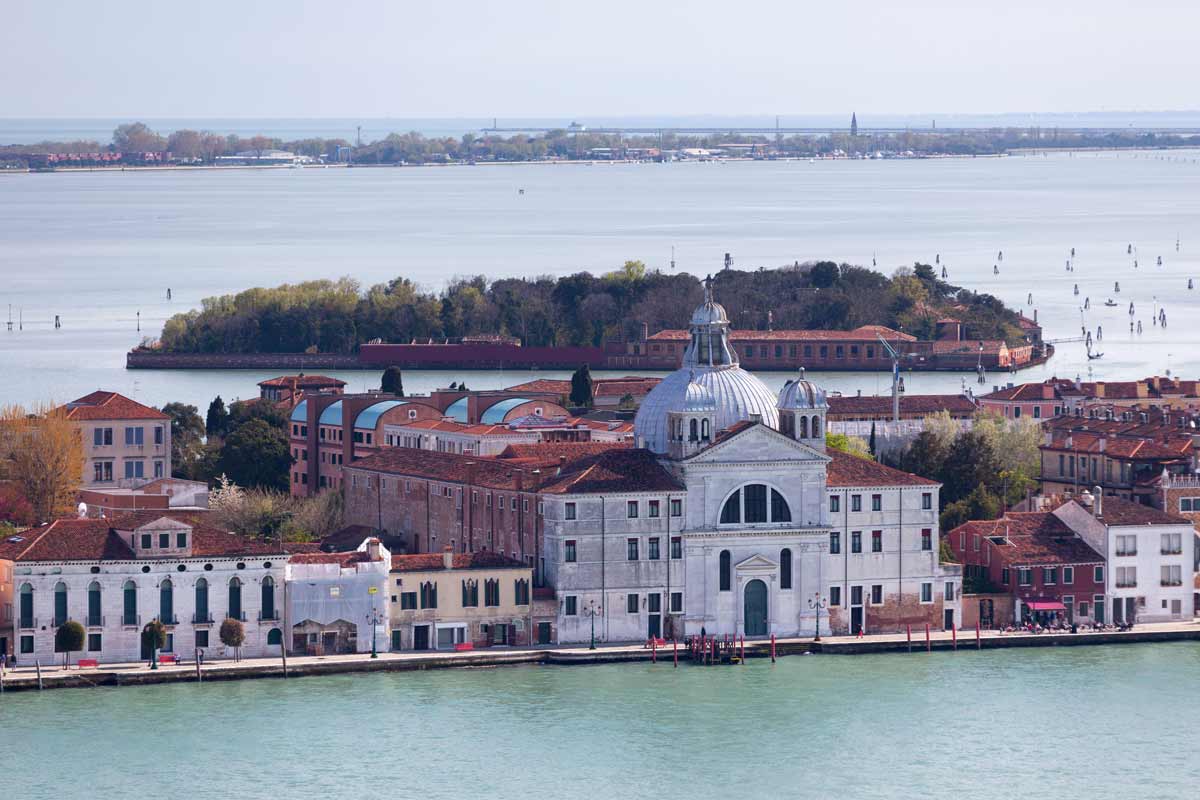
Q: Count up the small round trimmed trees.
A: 3